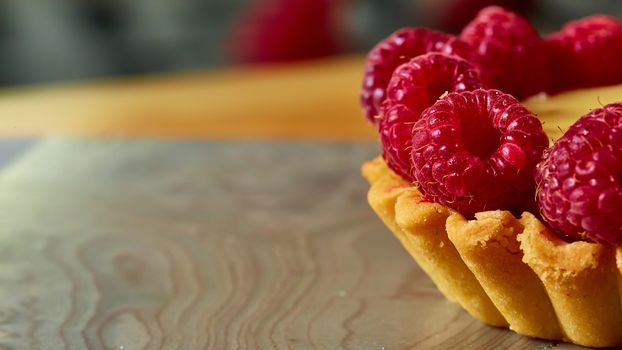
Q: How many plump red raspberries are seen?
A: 6